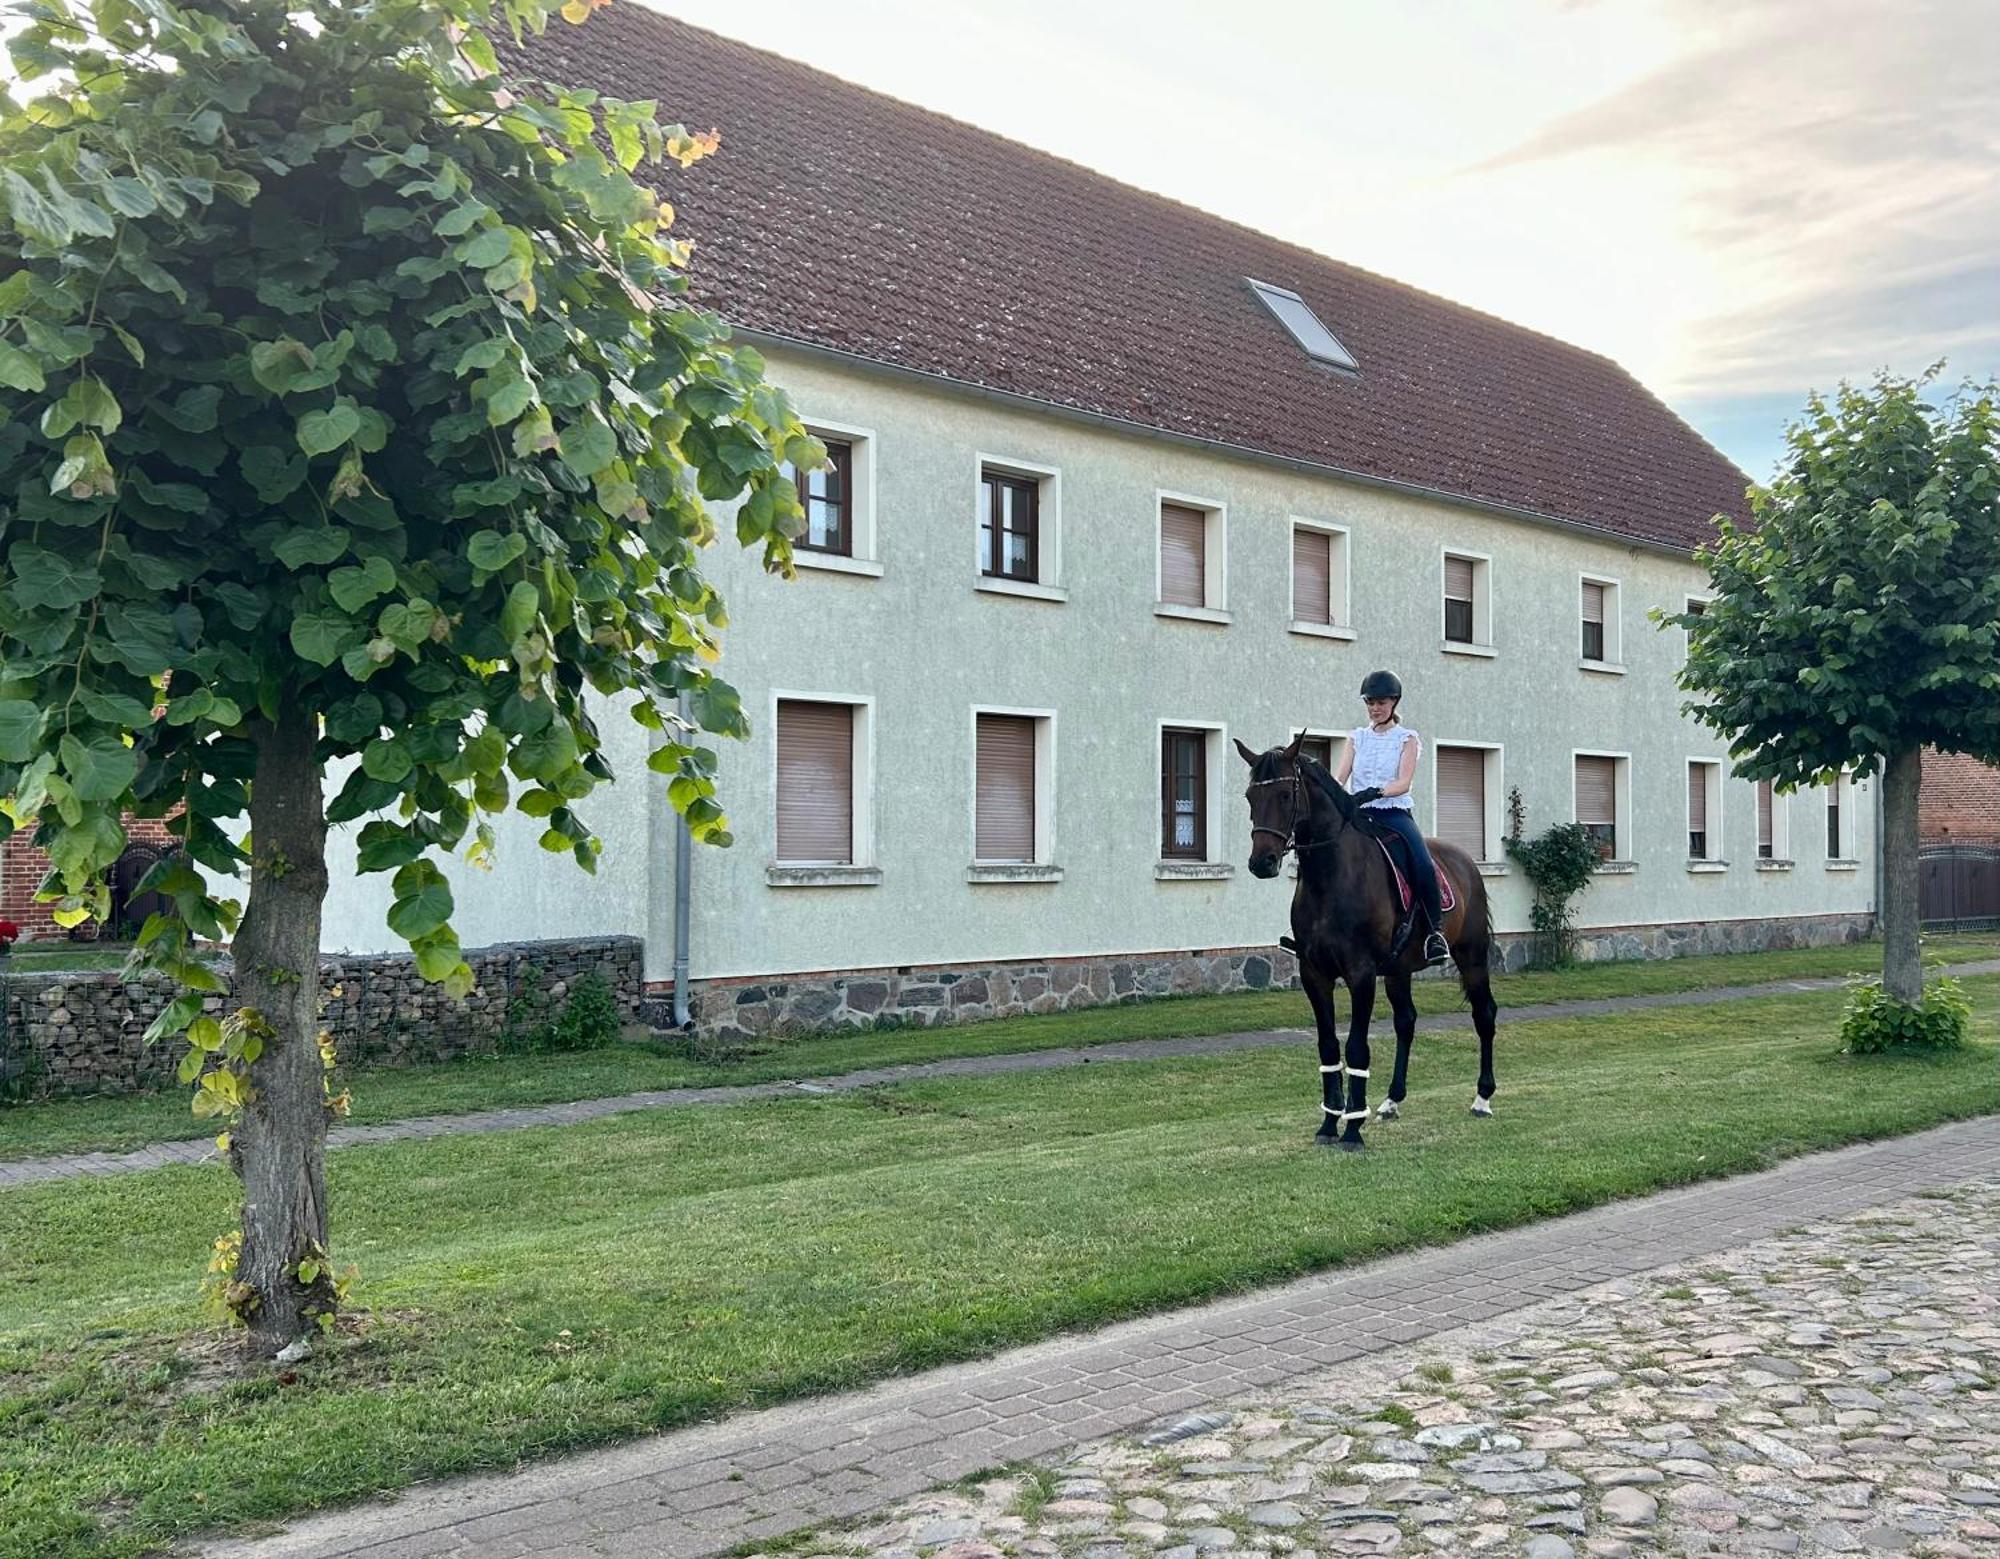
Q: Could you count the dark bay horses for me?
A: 1